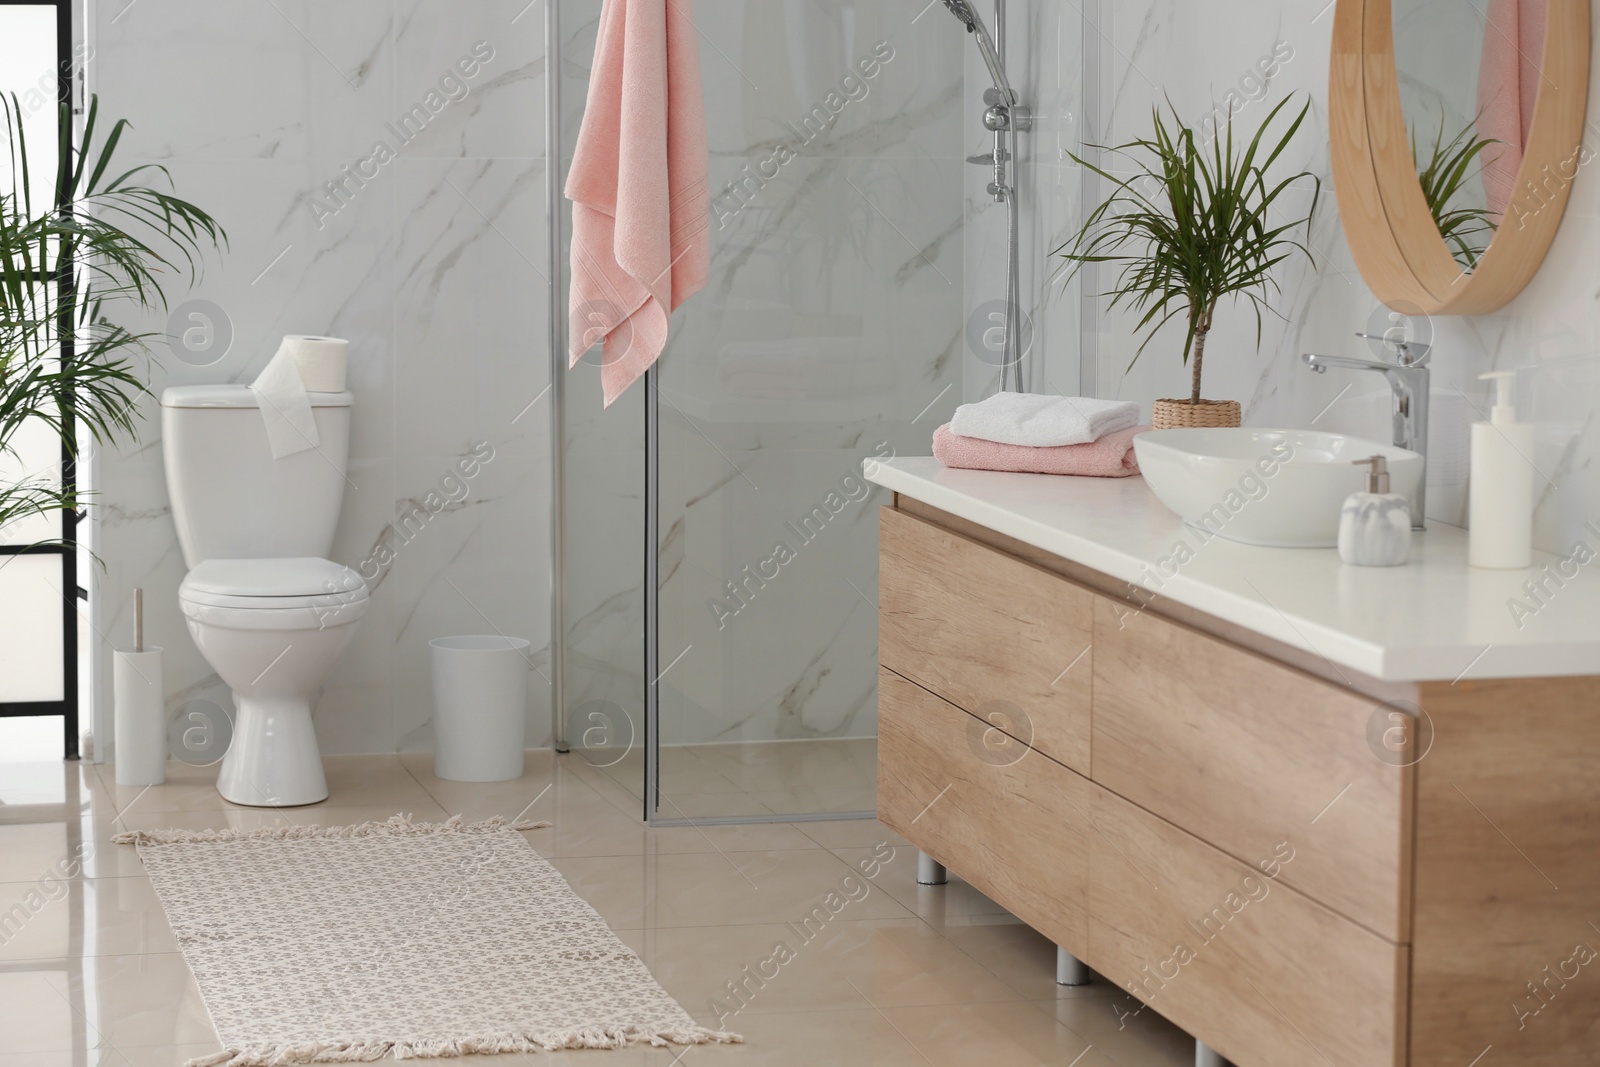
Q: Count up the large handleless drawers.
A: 4